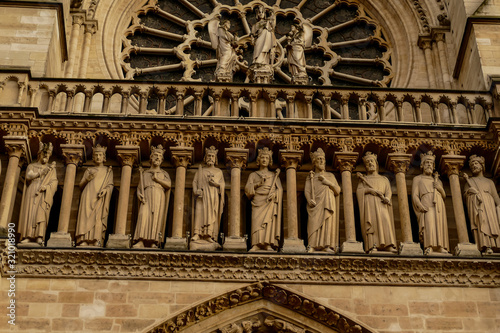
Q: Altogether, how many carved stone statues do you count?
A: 12